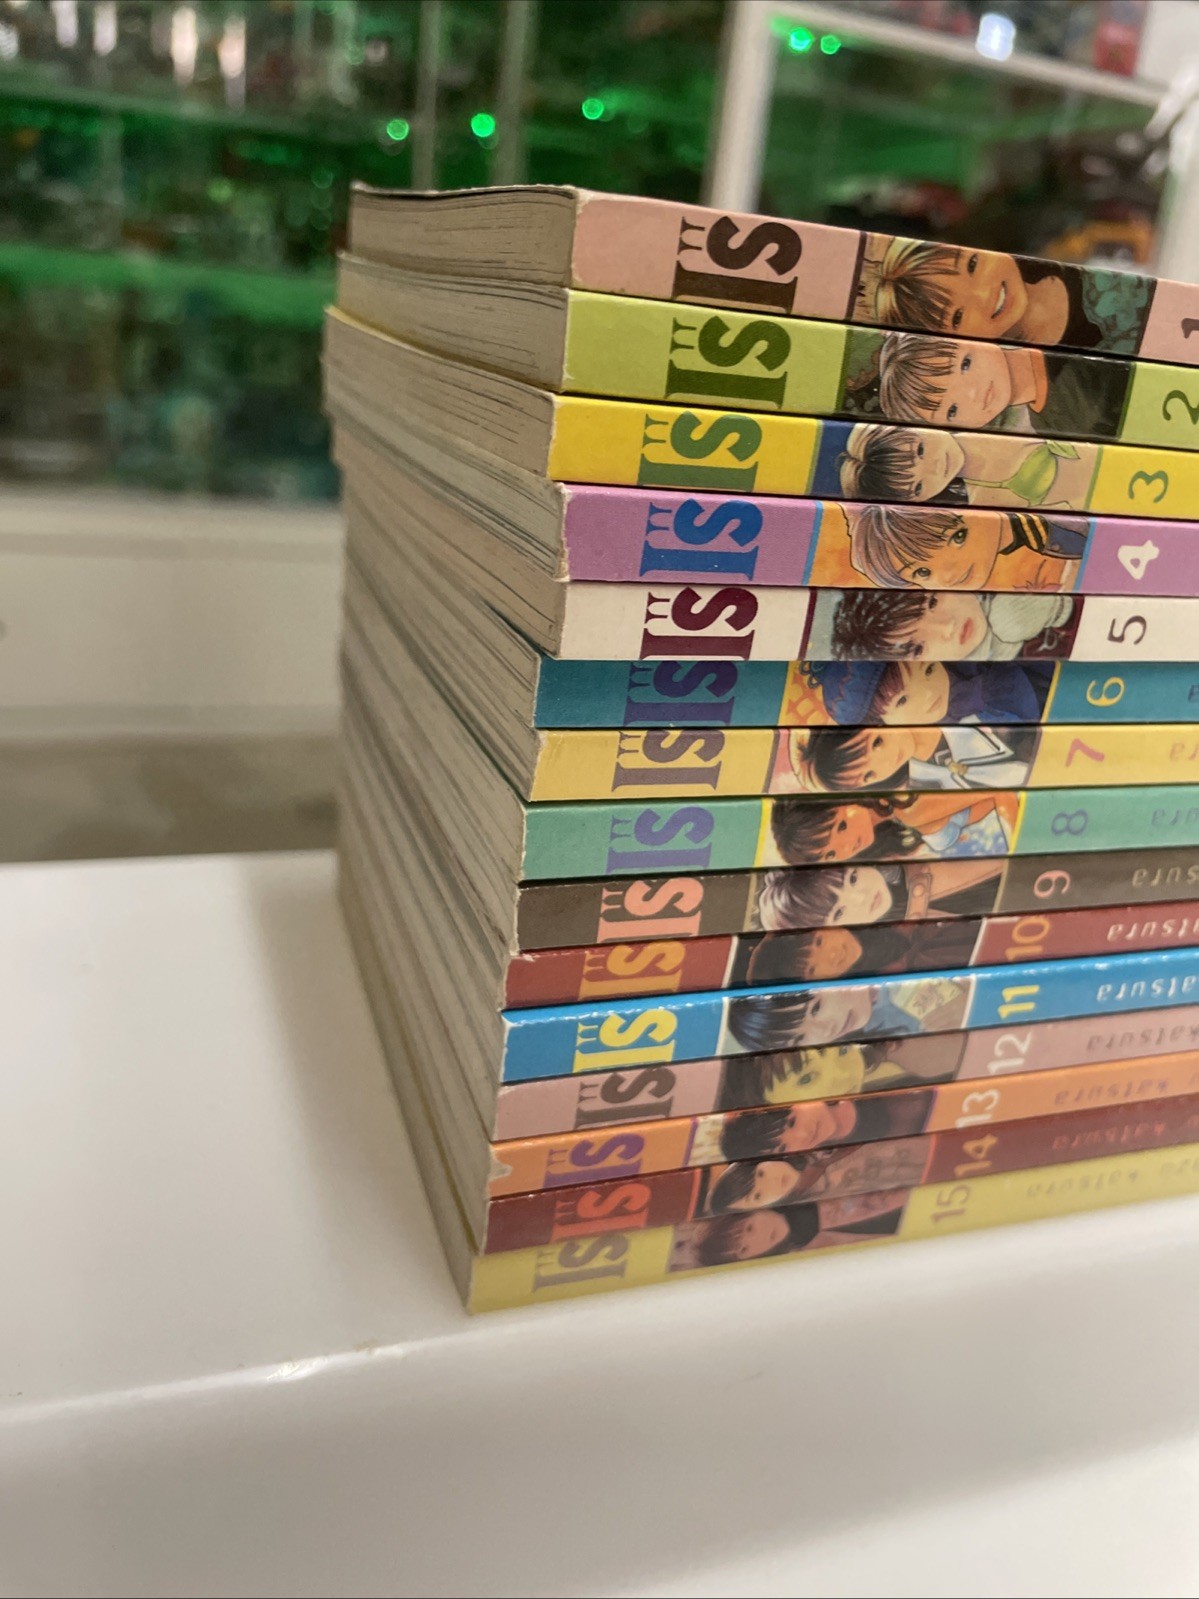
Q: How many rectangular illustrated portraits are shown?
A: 15